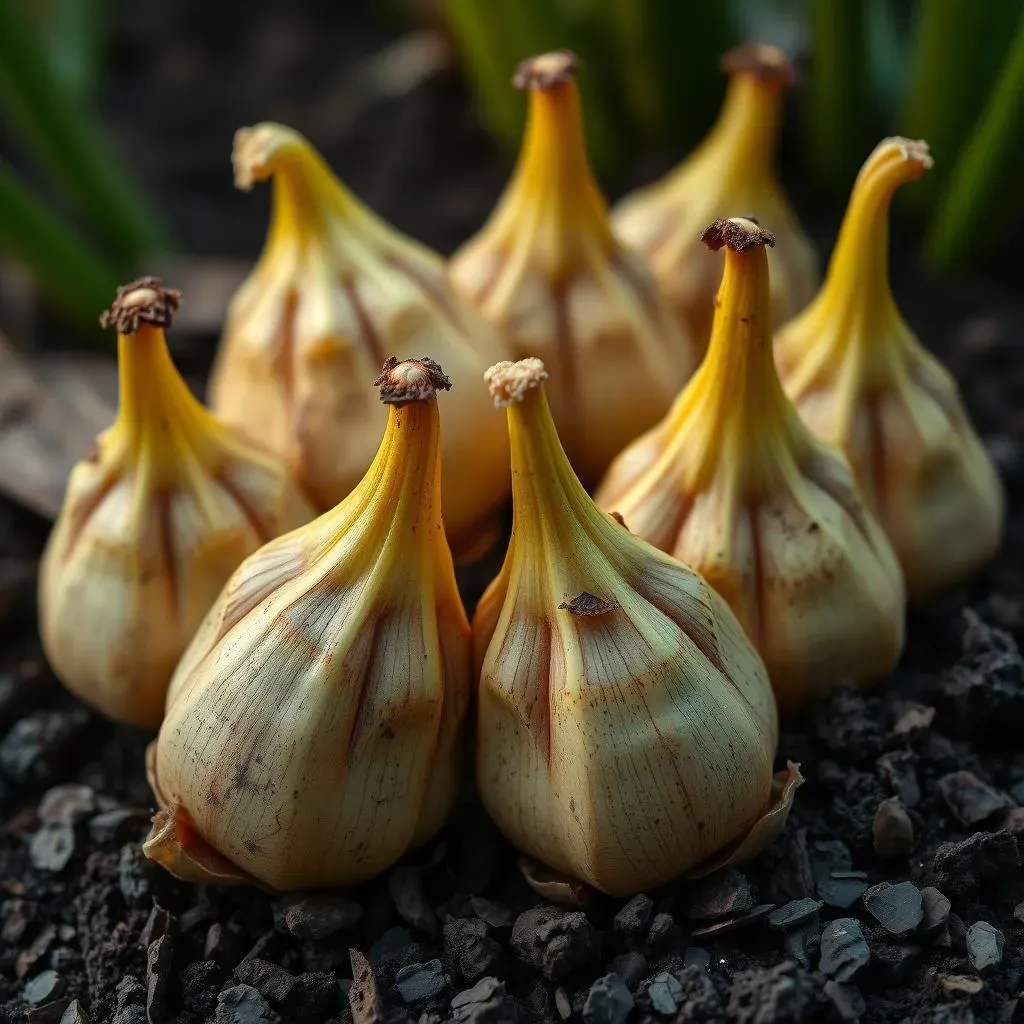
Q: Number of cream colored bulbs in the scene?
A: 8